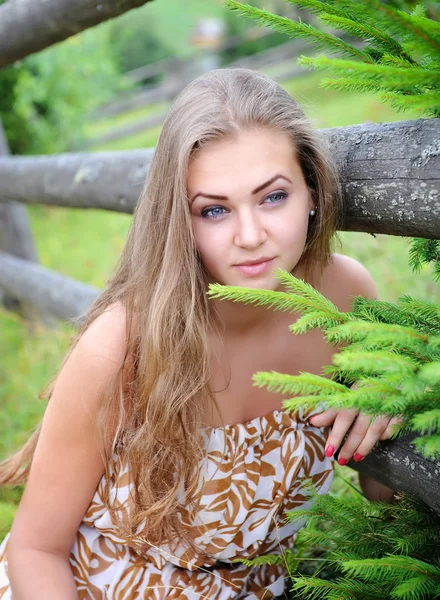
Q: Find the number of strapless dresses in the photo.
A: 1